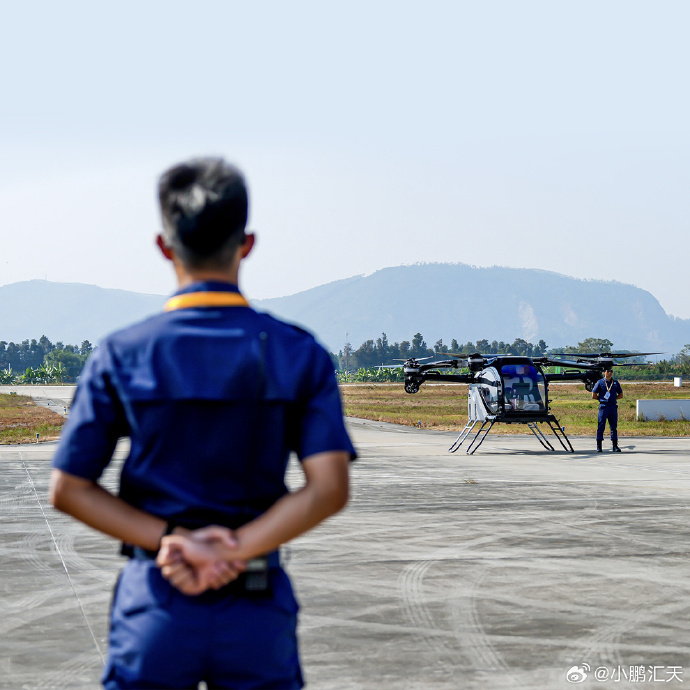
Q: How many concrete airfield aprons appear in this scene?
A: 1